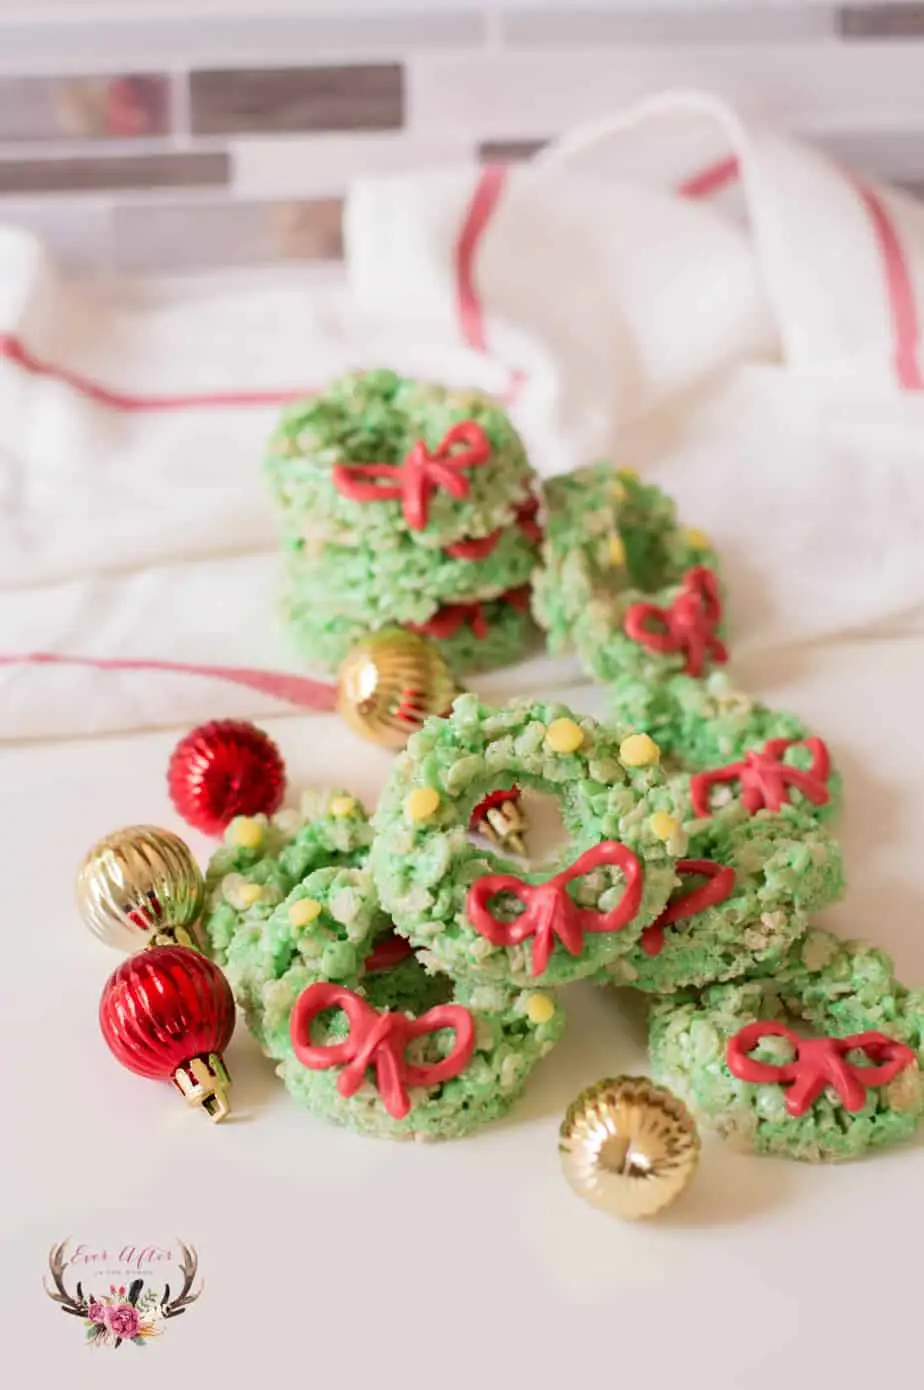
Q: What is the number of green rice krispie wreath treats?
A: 10